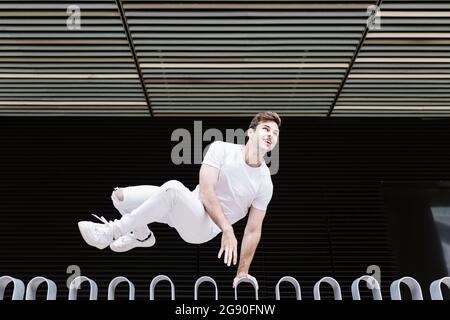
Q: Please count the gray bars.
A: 12